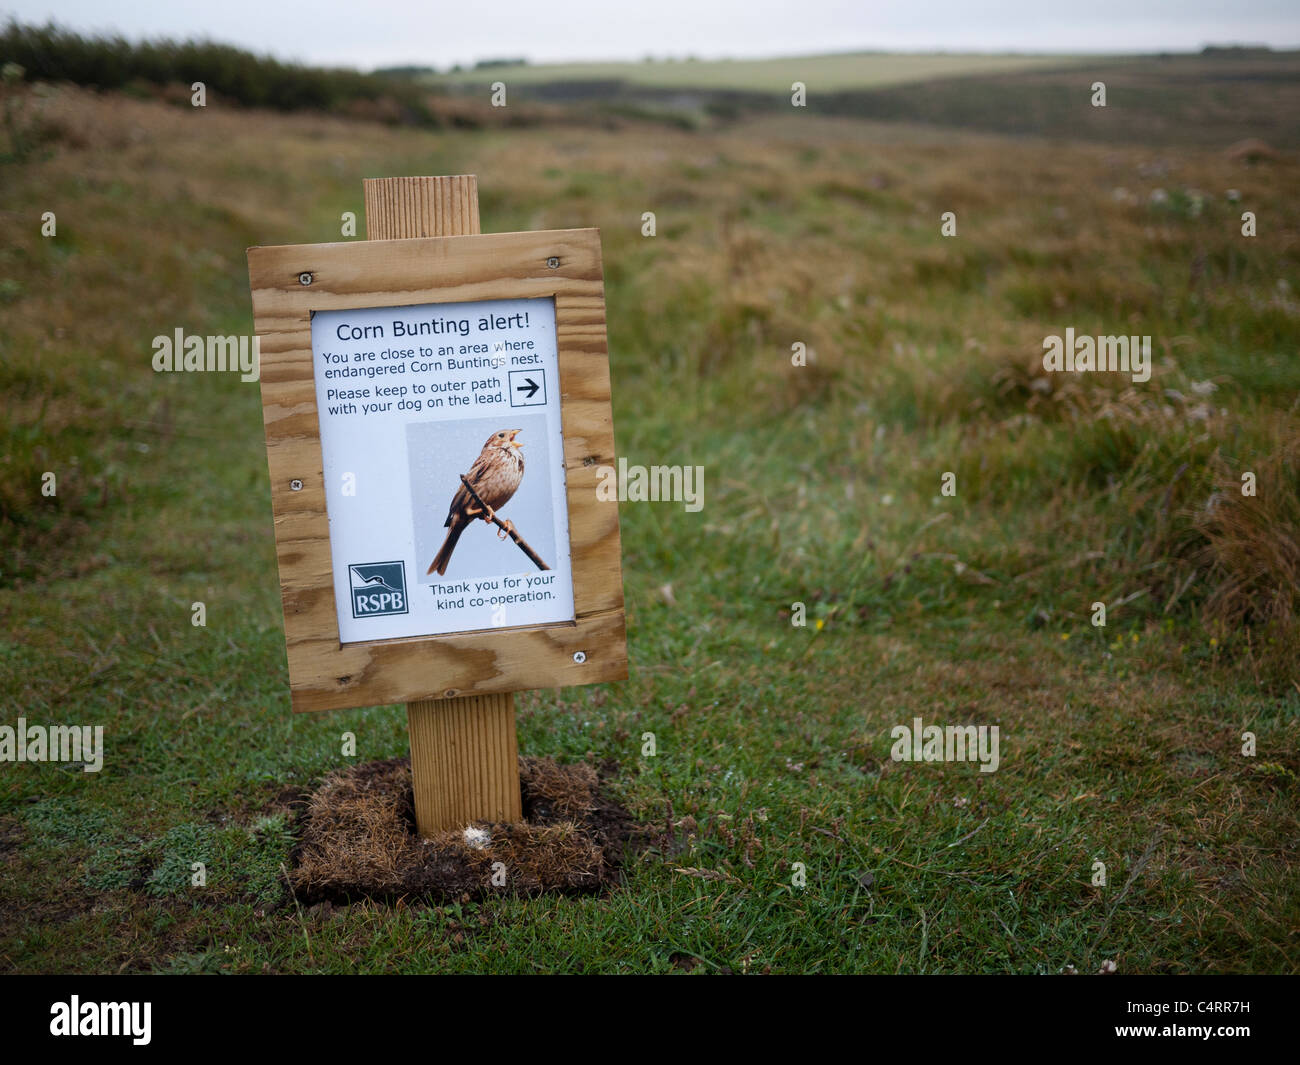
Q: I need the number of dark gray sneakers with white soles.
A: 0